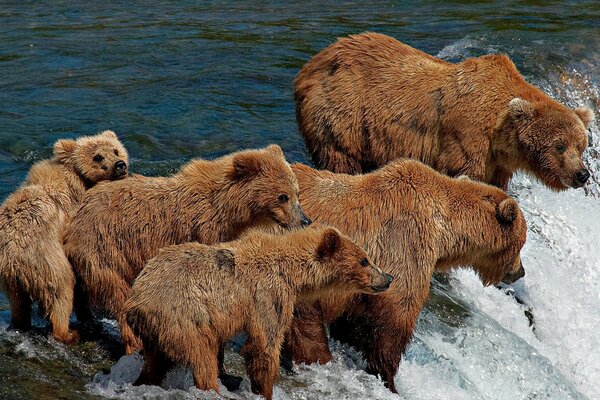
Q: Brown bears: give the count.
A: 5